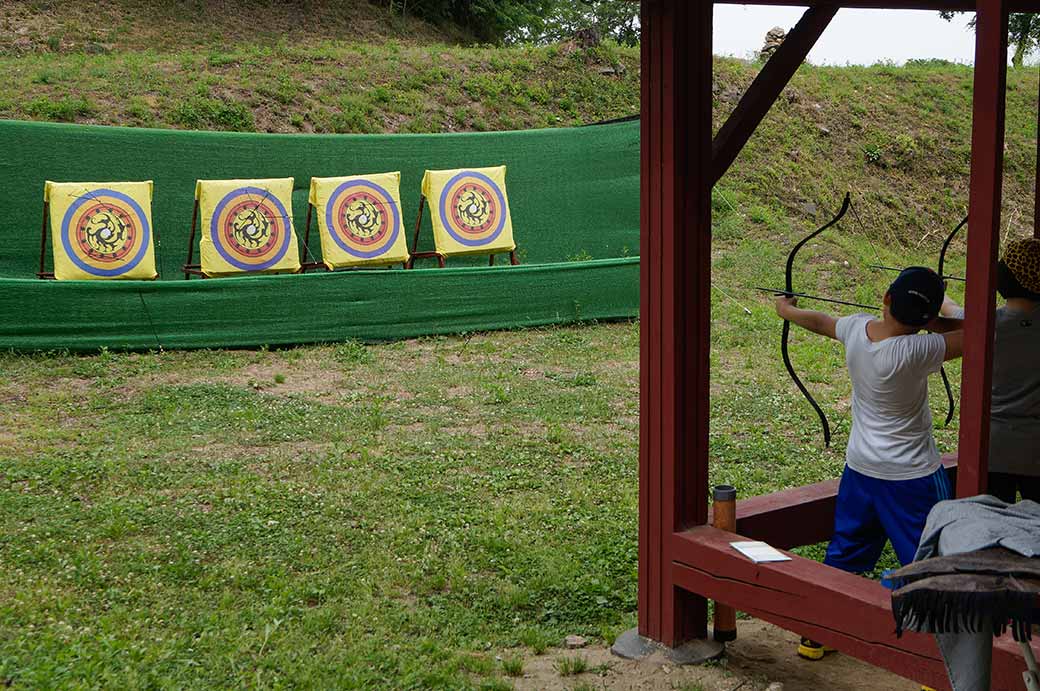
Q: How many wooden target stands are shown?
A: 4